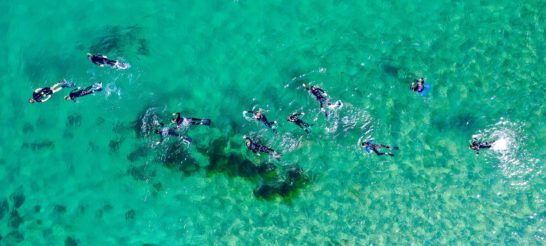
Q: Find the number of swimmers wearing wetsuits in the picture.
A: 12